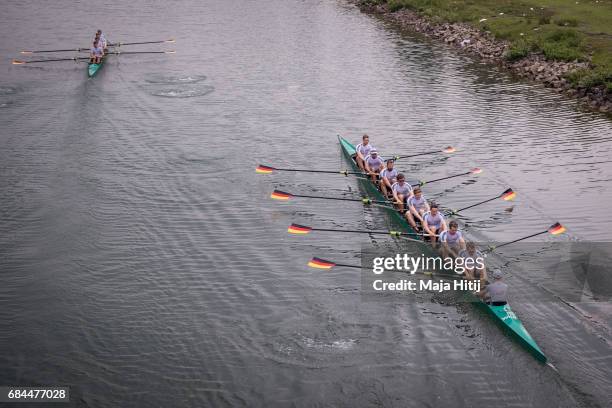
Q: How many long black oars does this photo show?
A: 12